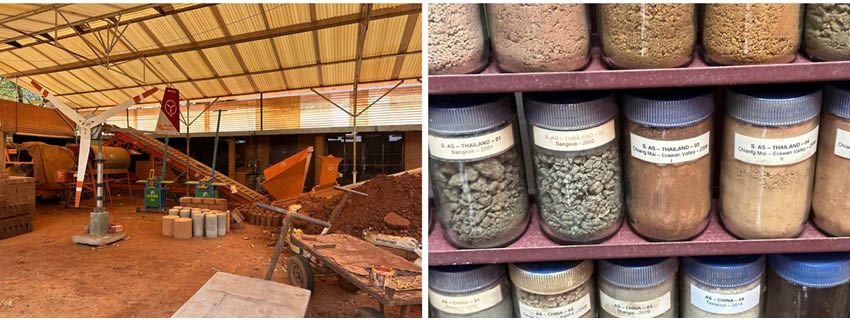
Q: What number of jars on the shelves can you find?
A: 15